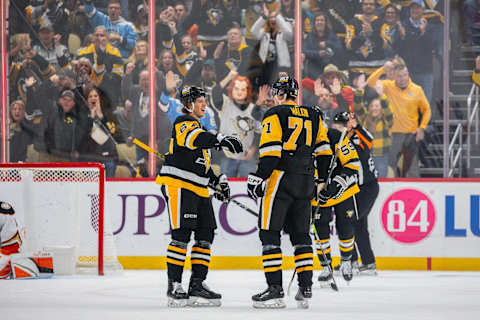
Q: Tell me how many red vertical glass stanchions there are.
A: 3